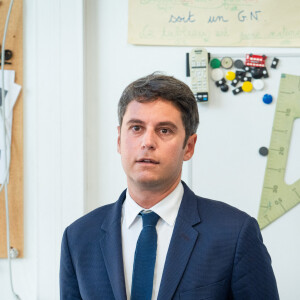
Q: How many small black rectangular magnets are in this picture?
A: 7